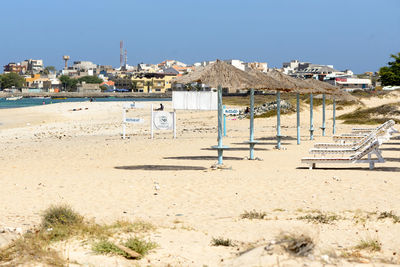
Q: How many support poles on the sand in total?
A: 7